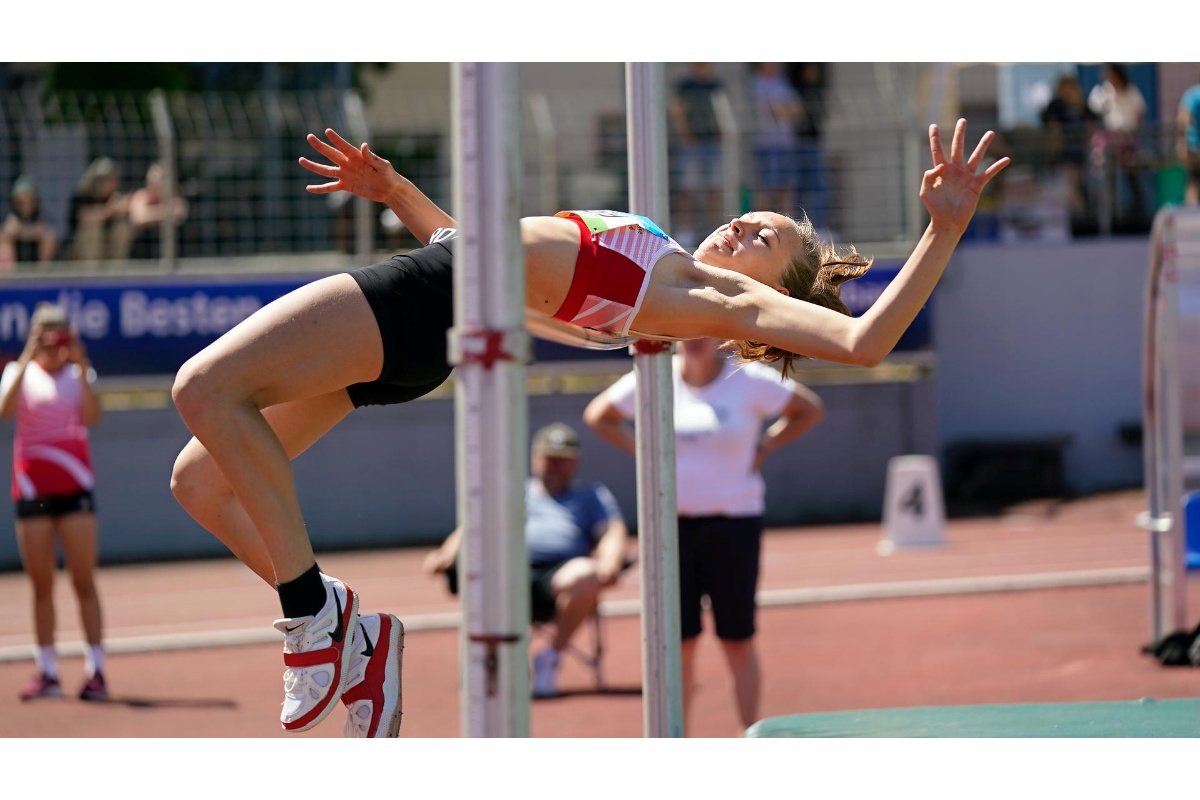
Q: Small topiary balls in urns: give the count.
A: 0